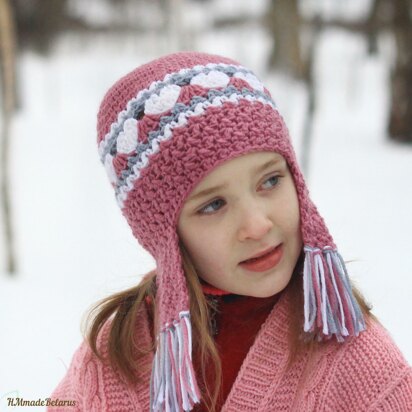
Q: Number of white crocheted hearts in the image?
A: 5